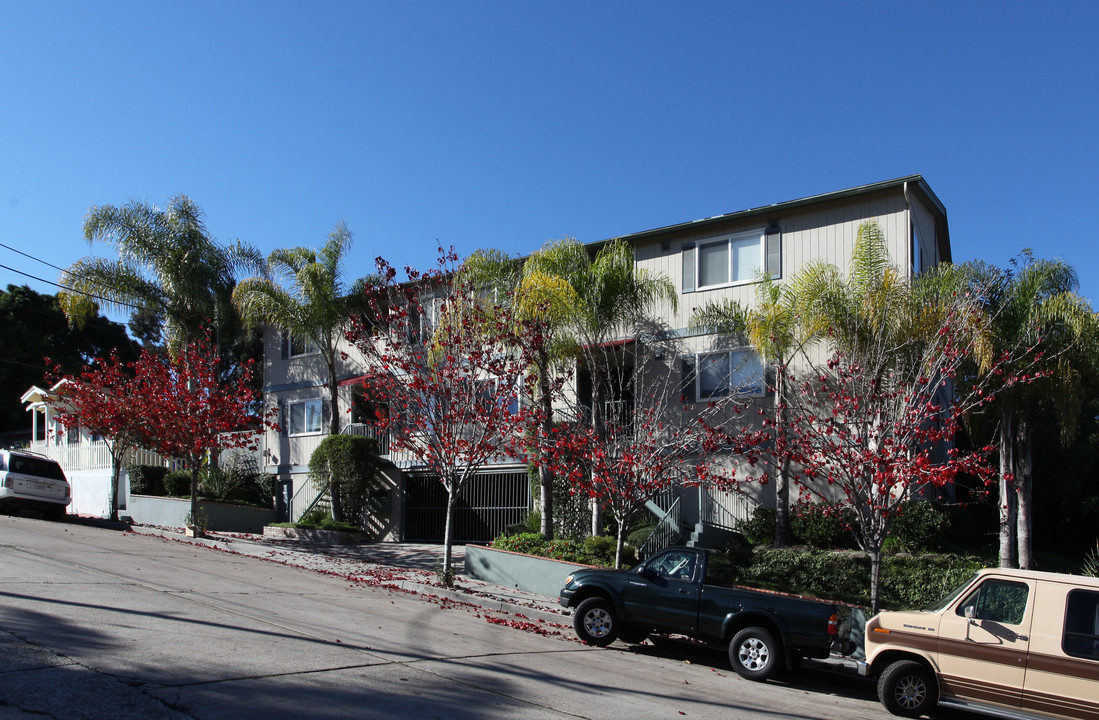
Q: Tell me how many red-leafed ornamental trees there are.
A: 5